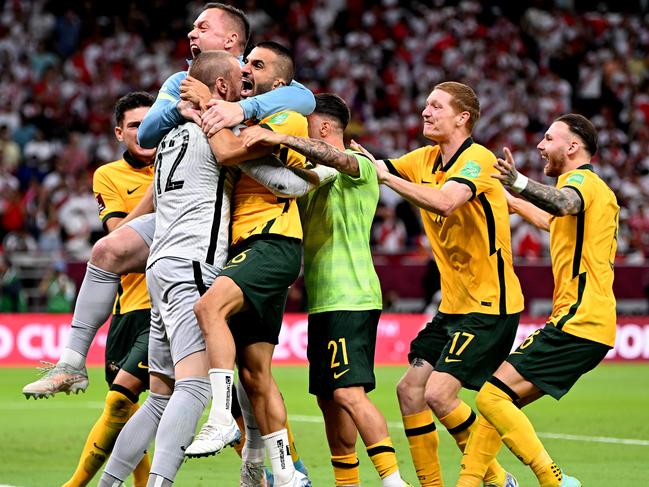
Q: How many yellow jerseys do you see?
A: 4